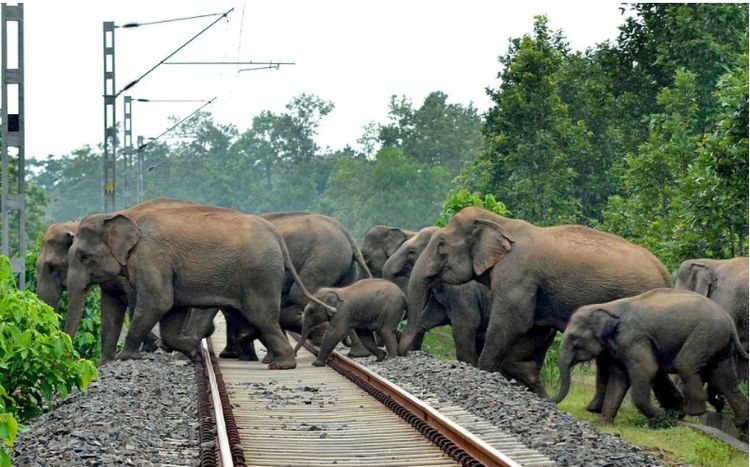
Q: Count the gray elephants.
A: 9